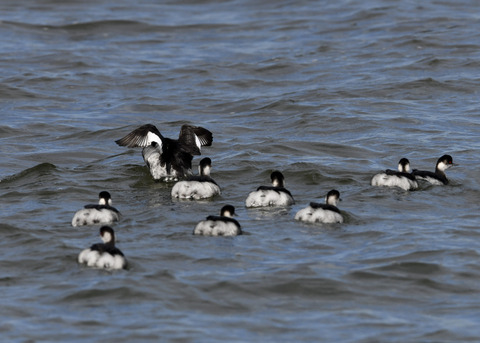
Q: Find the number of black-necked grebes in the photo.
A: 9